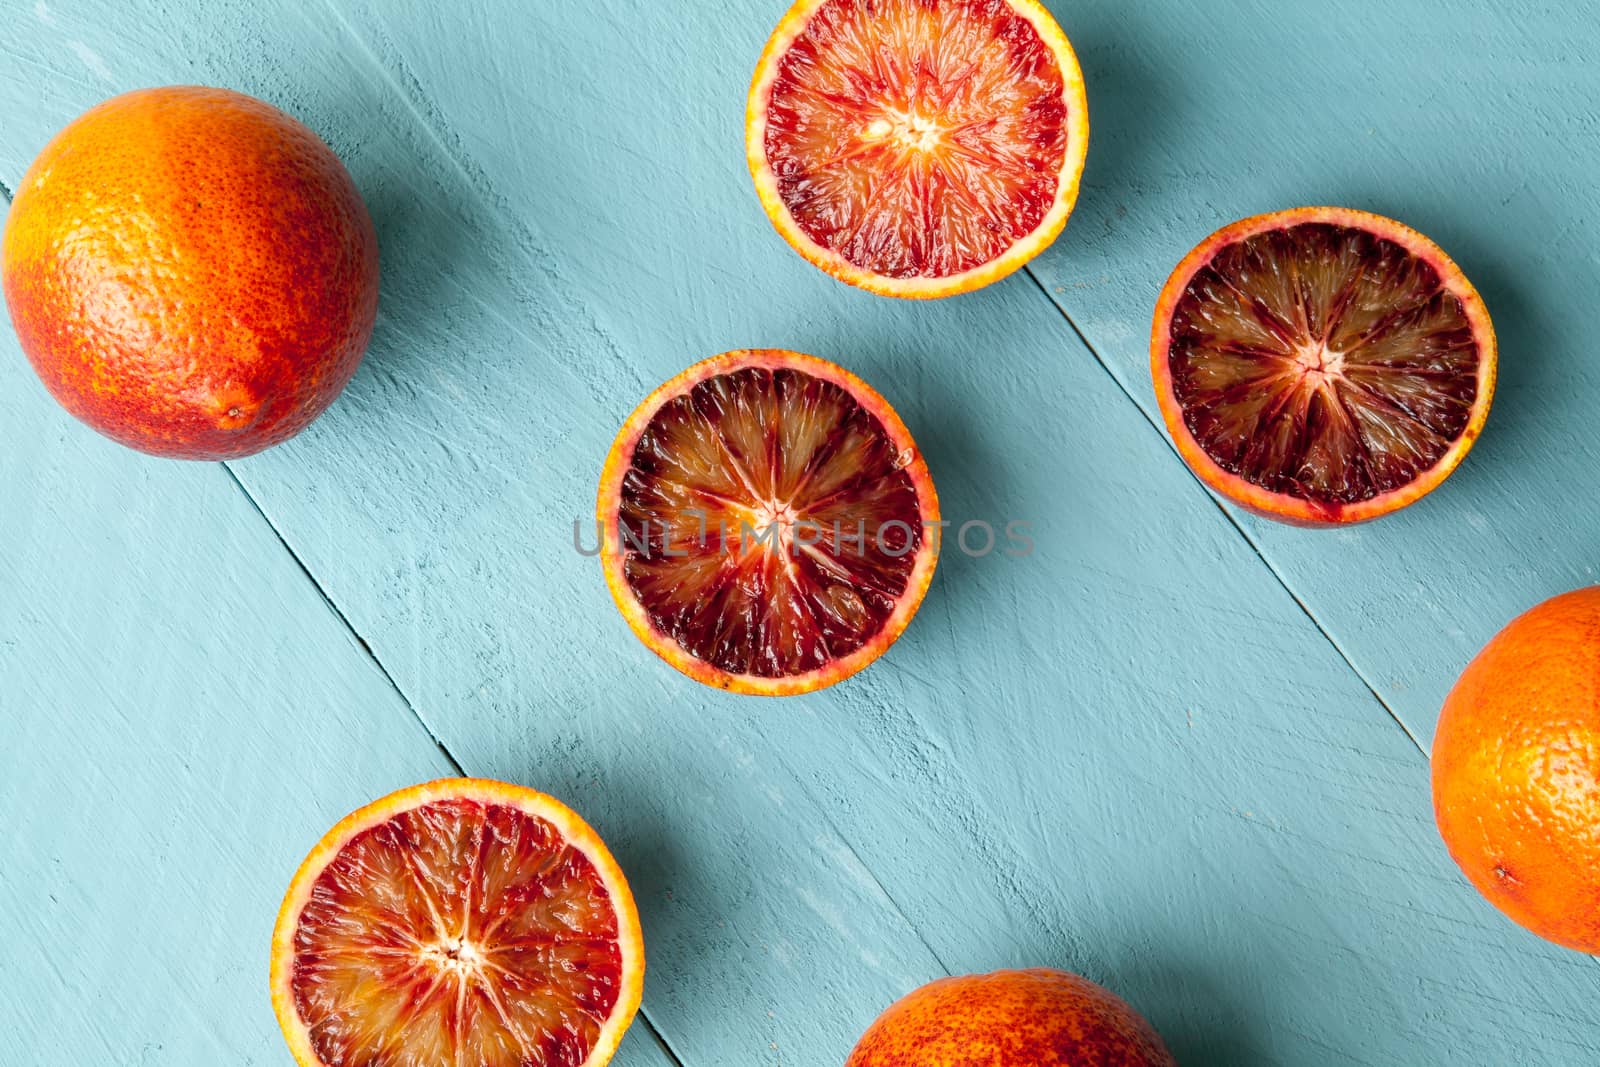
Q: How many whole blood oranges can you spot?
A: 3